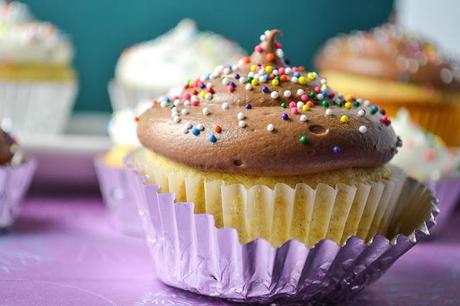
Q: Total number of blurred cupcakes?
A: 6